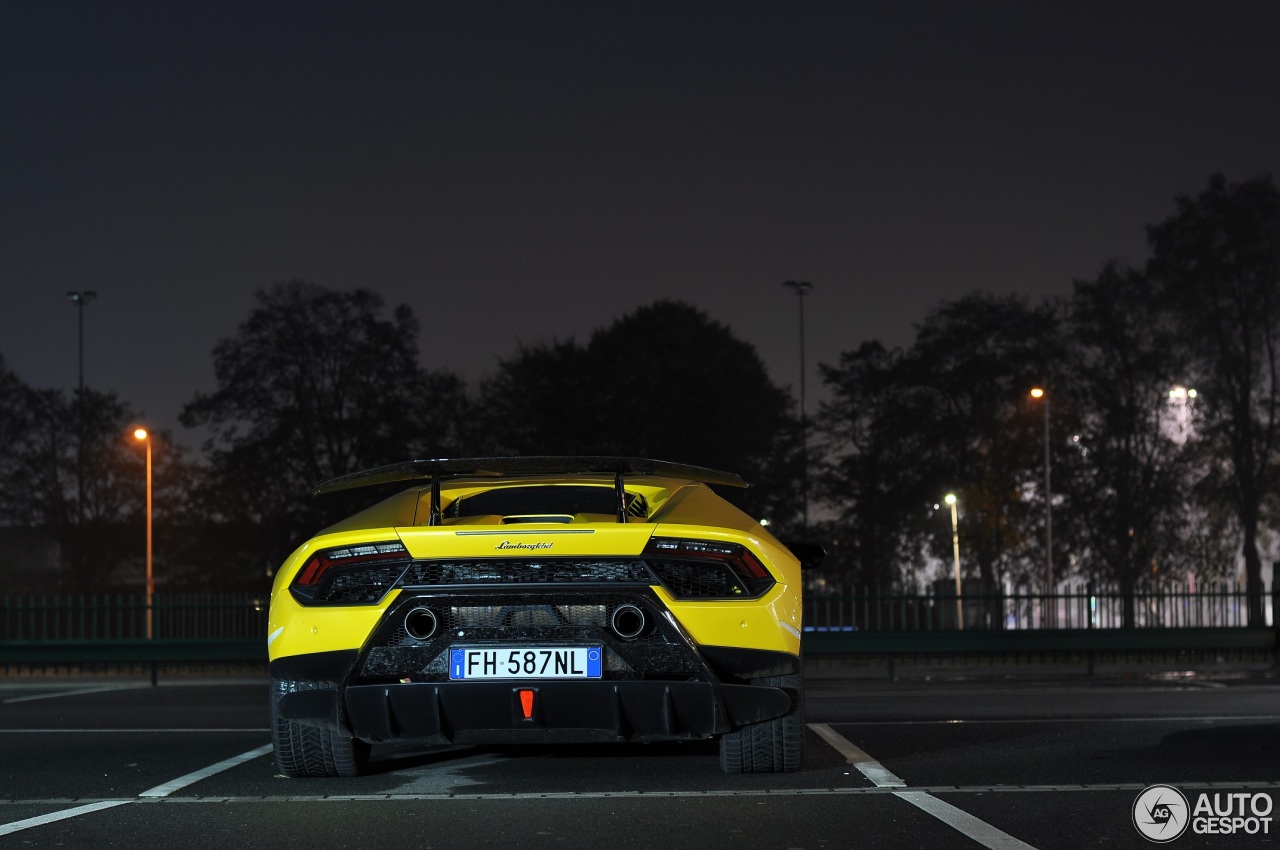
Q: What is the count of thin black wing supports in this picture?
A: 2